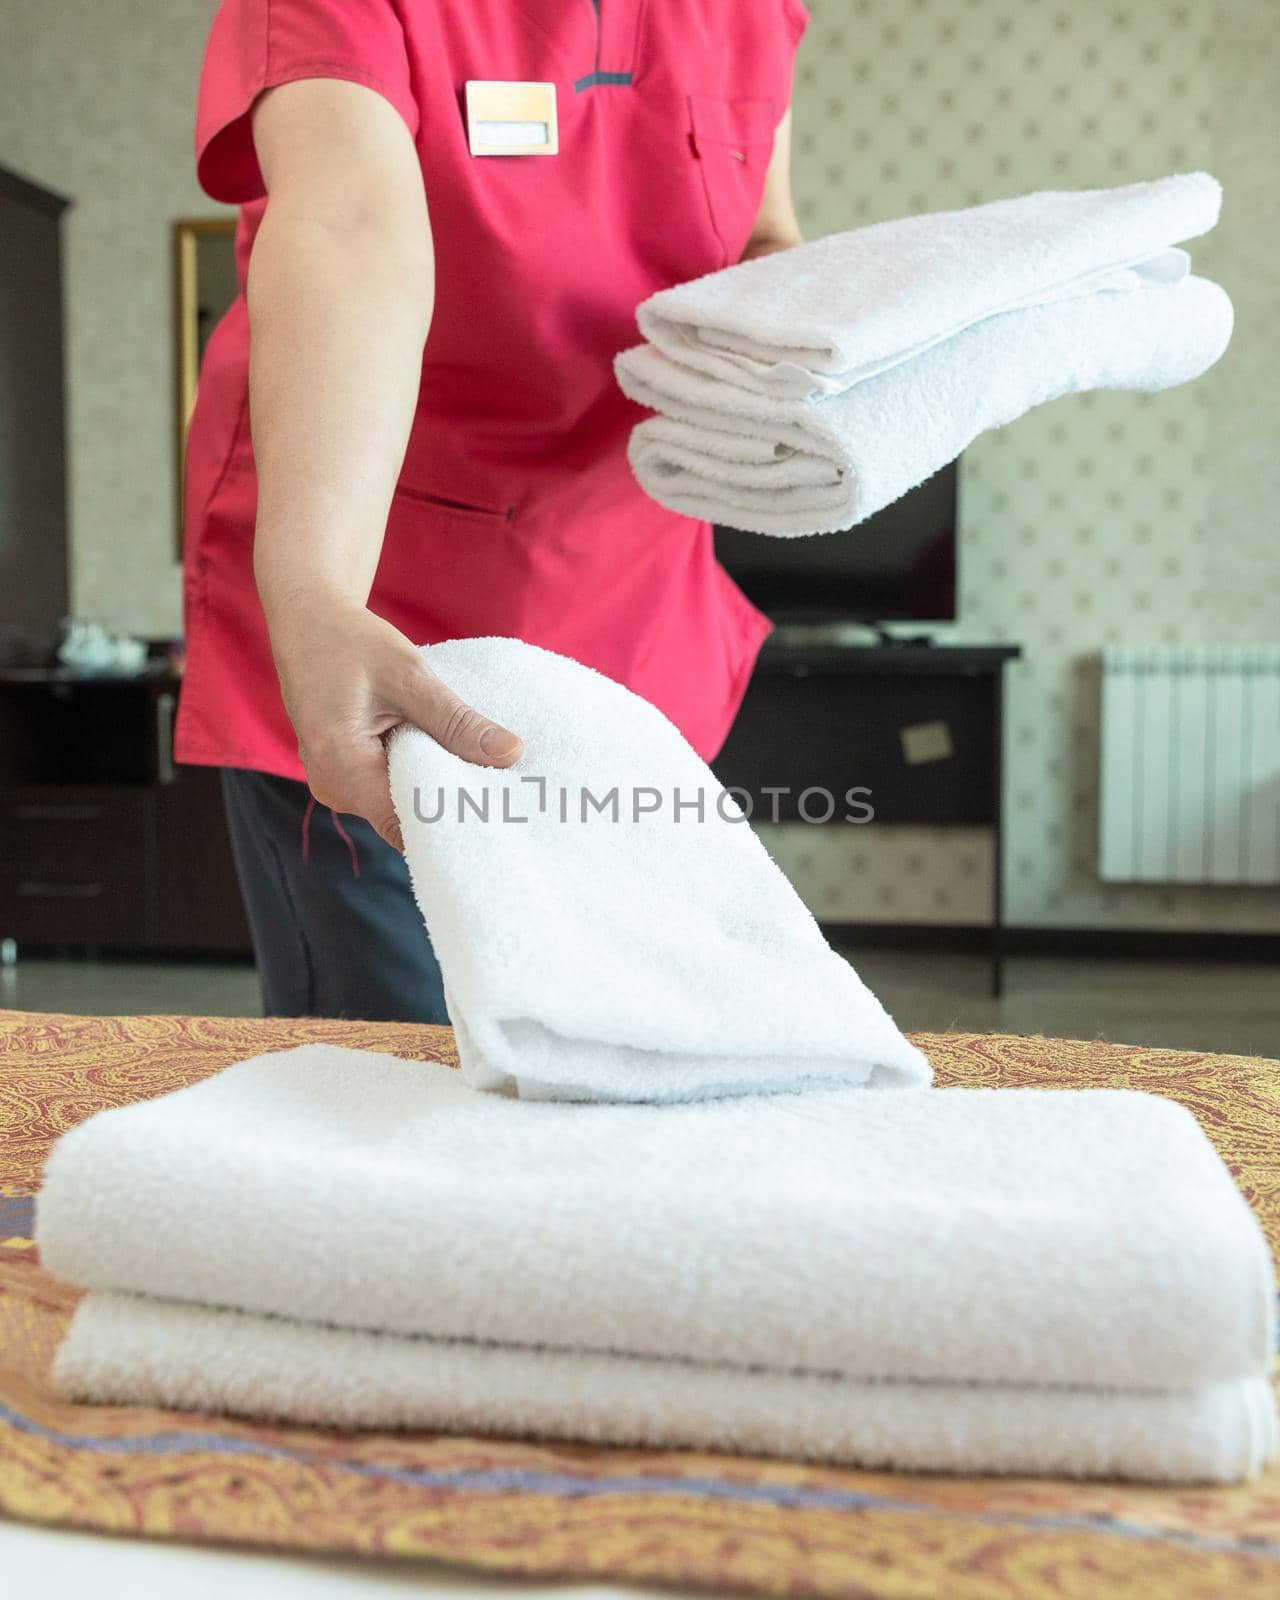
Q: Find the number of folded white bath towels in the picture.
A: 5